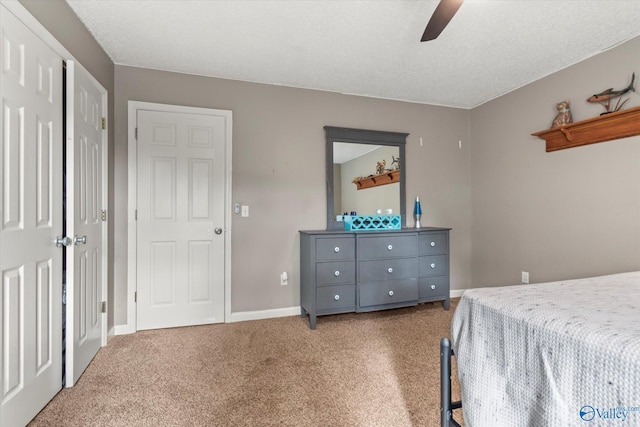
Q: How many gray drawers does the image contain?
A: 9